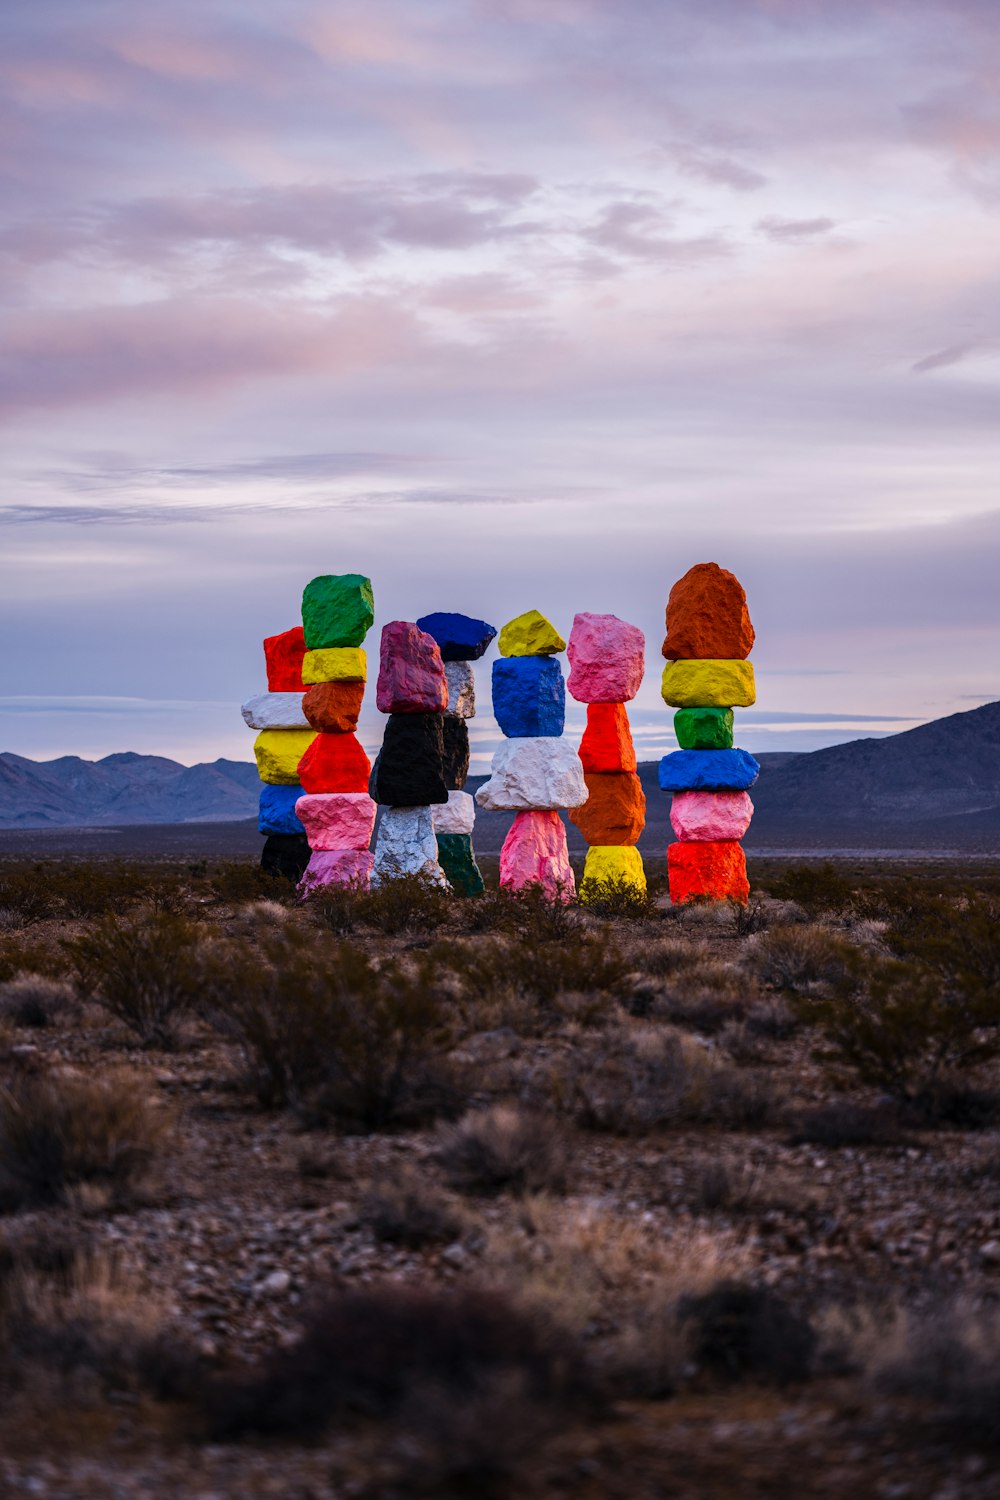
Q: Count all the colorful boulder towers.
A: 7